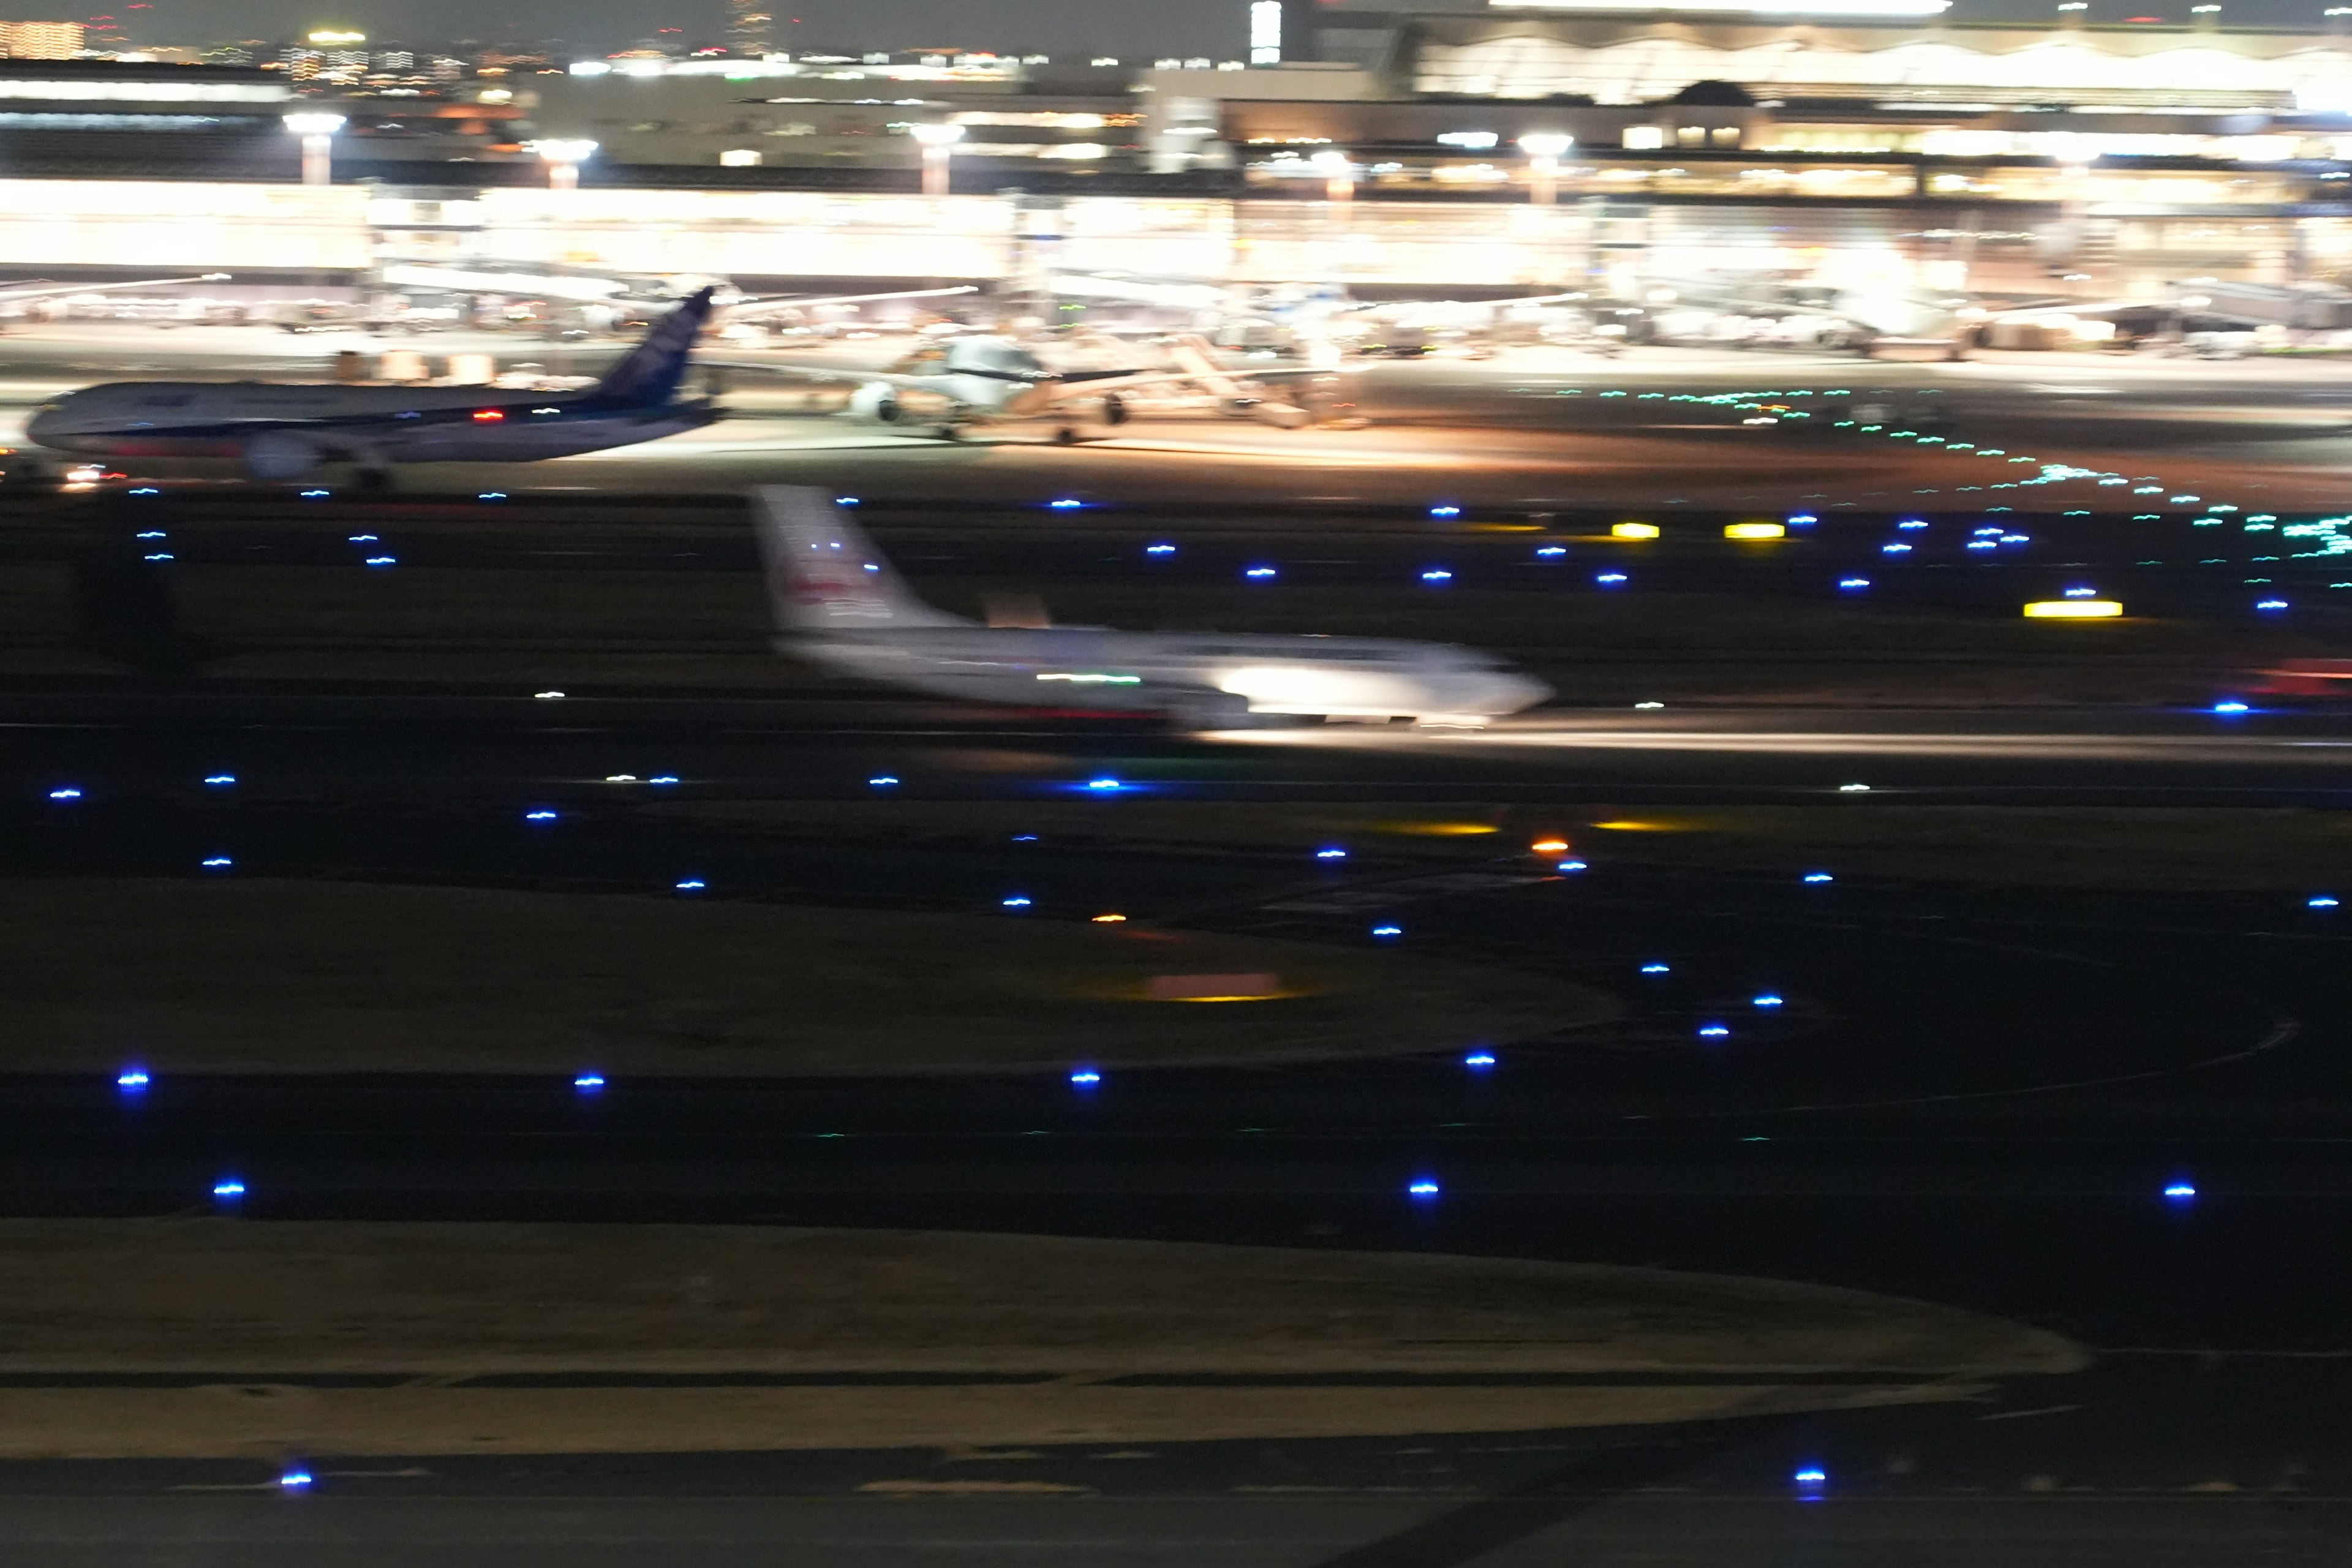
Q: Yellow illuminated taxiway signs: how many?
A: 3